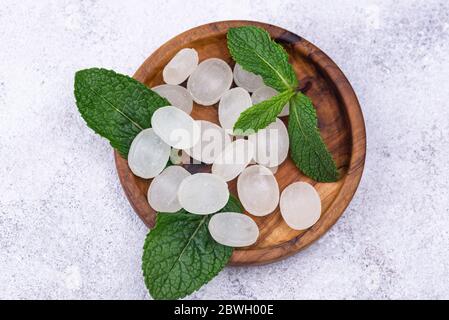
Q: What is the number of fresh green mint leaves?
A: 5